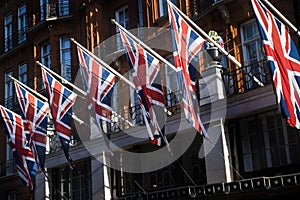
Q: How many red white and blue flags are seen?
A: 7